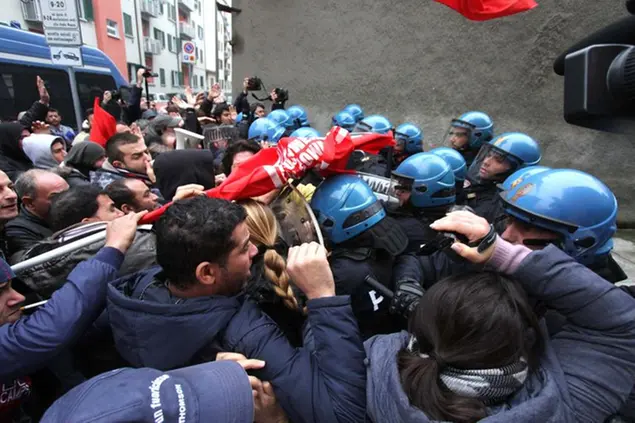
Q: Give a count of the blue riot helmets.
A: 15